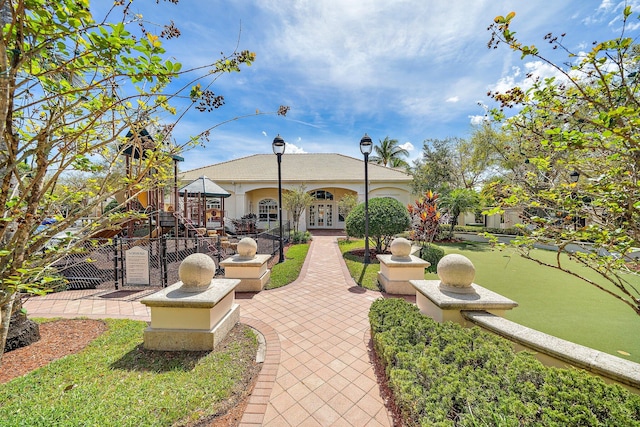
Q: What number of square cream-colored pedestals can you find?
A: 4